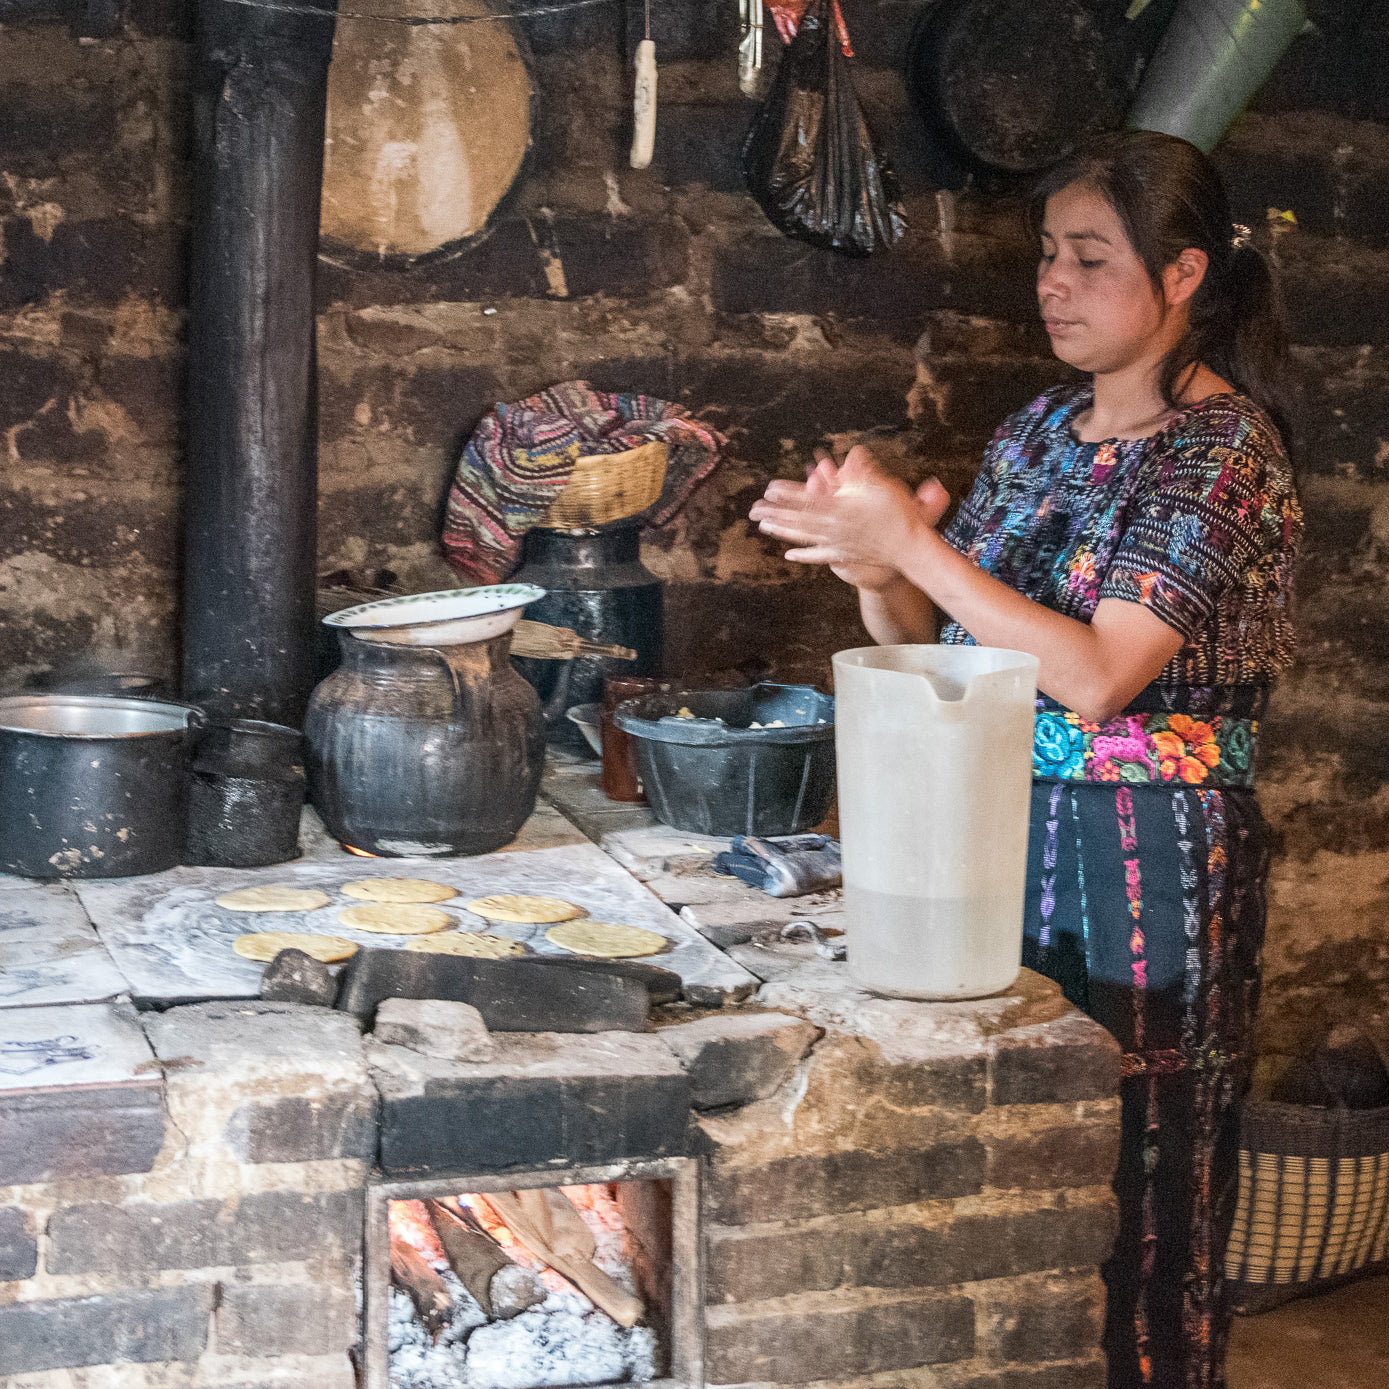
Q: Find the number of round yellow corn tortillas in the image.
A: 7